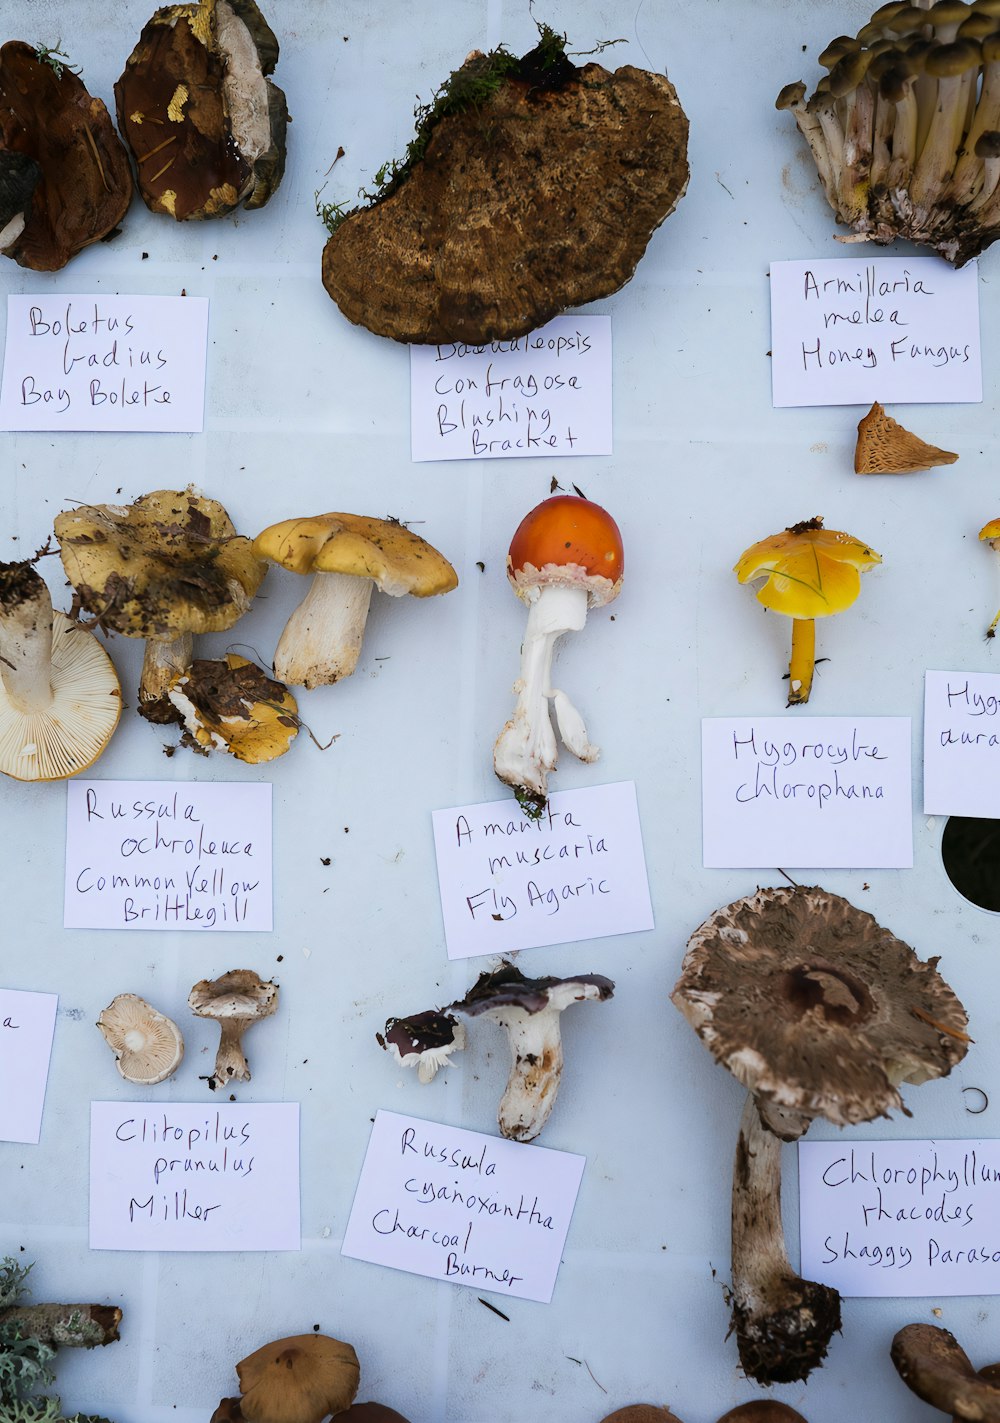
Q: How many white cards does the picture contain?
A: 11